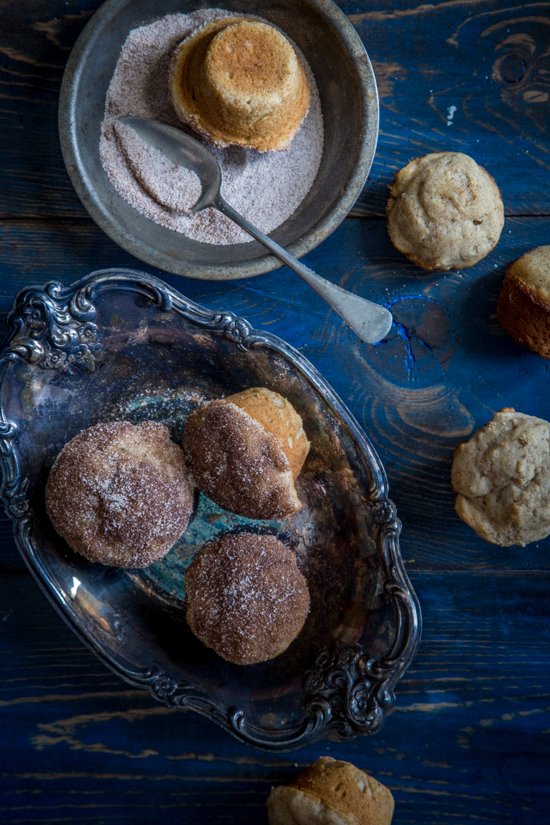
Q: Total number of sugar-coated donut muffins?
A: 3